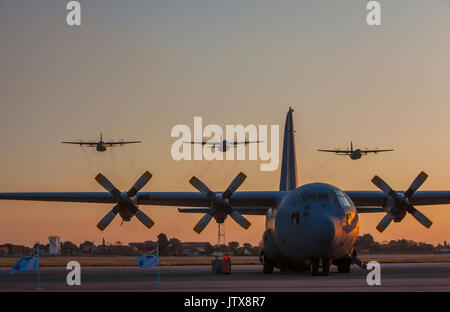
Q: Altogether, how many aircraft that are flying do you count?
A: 3